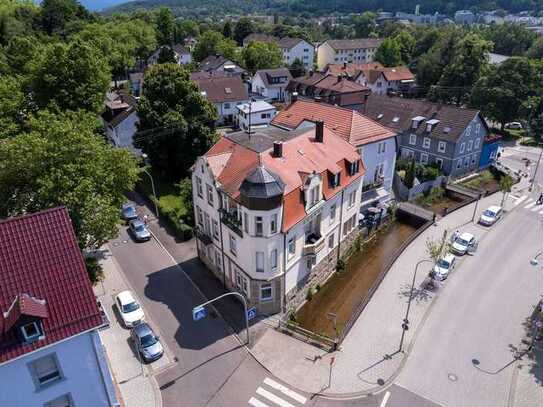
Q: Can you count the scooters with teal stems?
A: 0